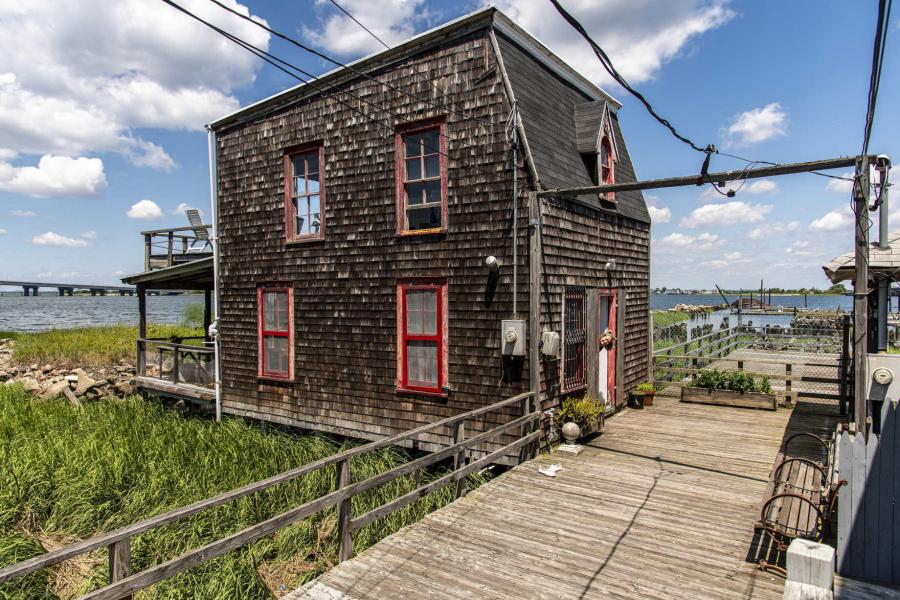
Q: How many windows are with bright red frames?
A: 2